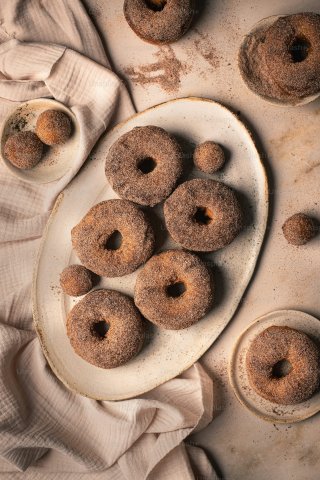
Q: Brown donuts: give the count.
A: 8